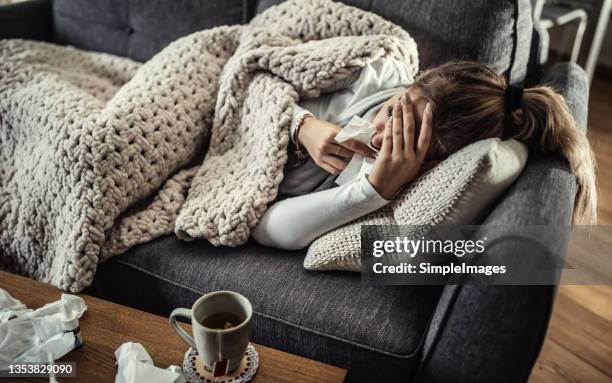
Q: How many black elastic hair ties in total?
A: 1